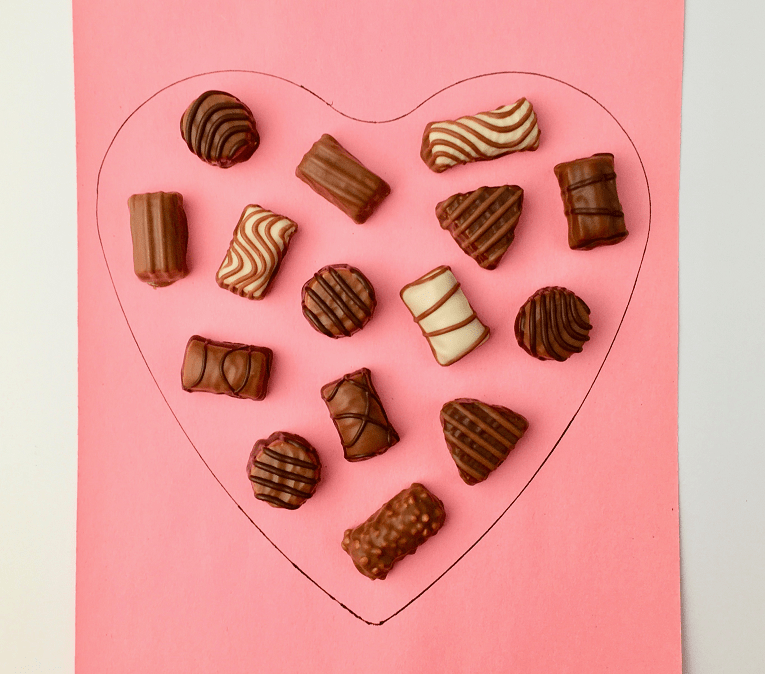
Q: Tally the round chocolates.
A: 4